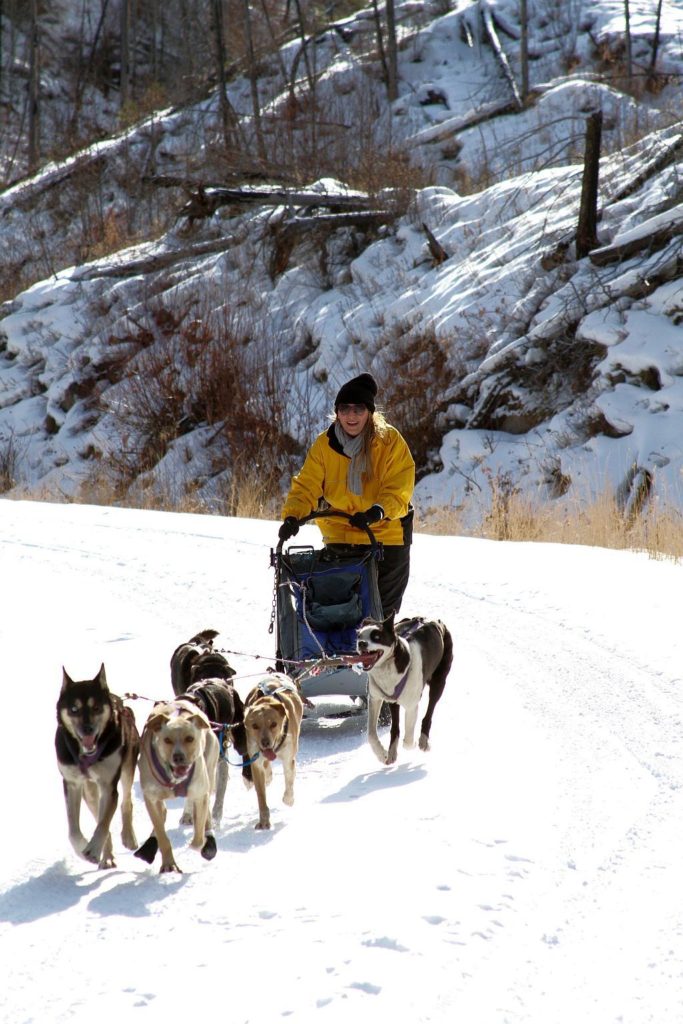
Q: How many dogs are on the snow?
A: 6